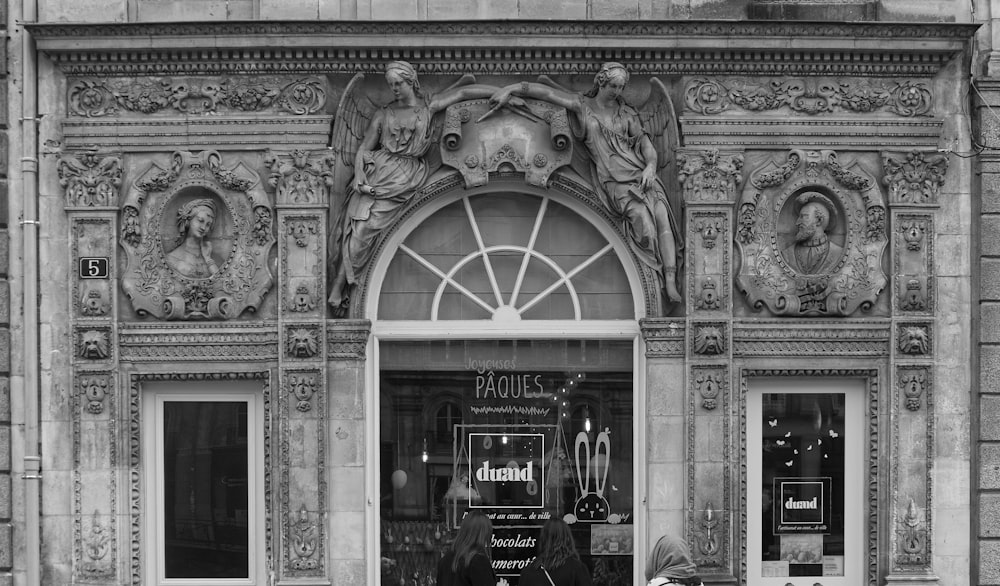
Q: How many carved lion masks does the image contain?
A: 4